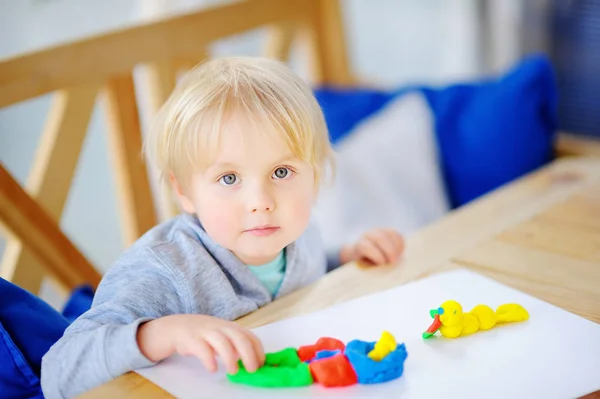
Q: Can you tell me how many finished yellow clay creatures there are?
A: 1